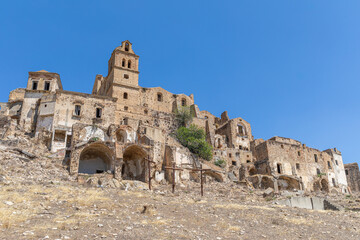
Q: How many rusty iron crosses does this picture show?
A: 3